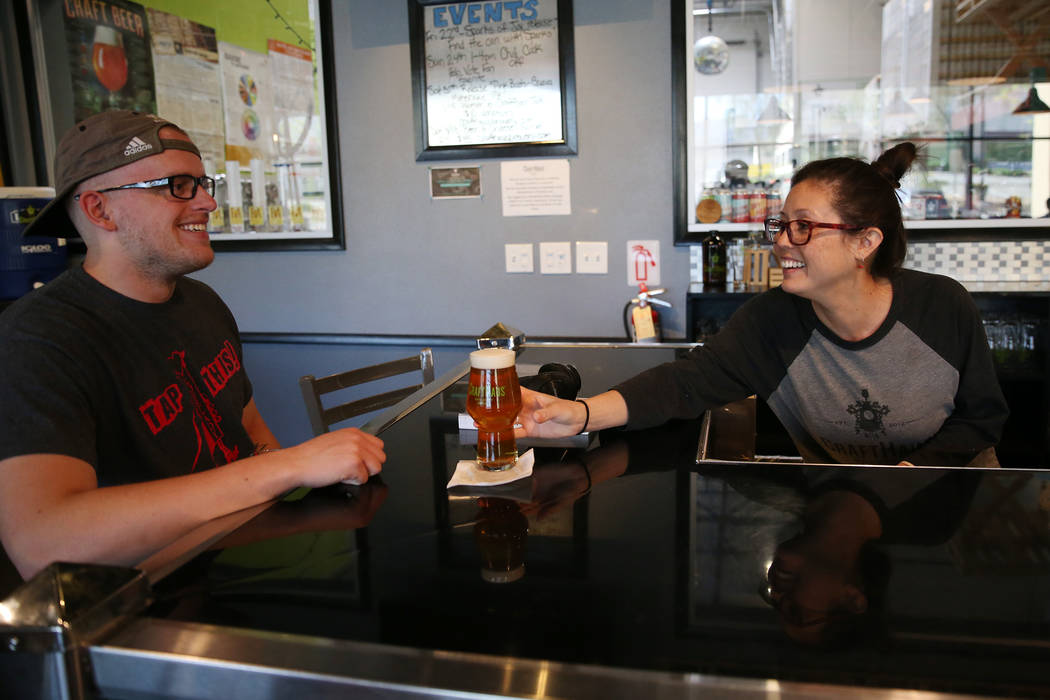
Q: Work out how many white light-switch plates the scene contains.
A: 3